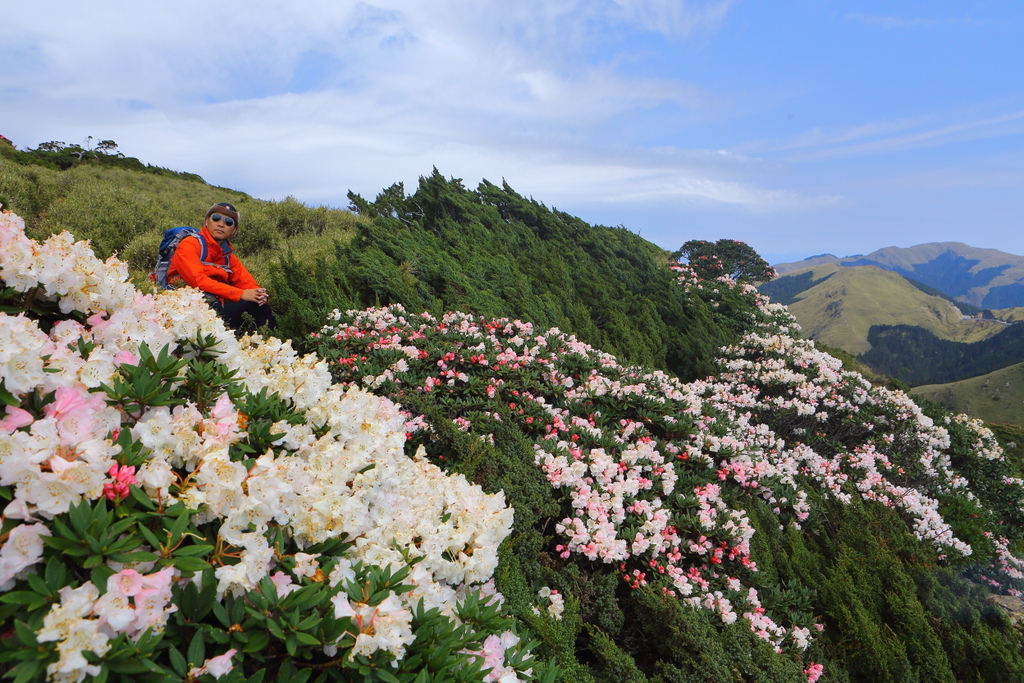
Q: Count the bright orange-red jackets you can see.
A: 1